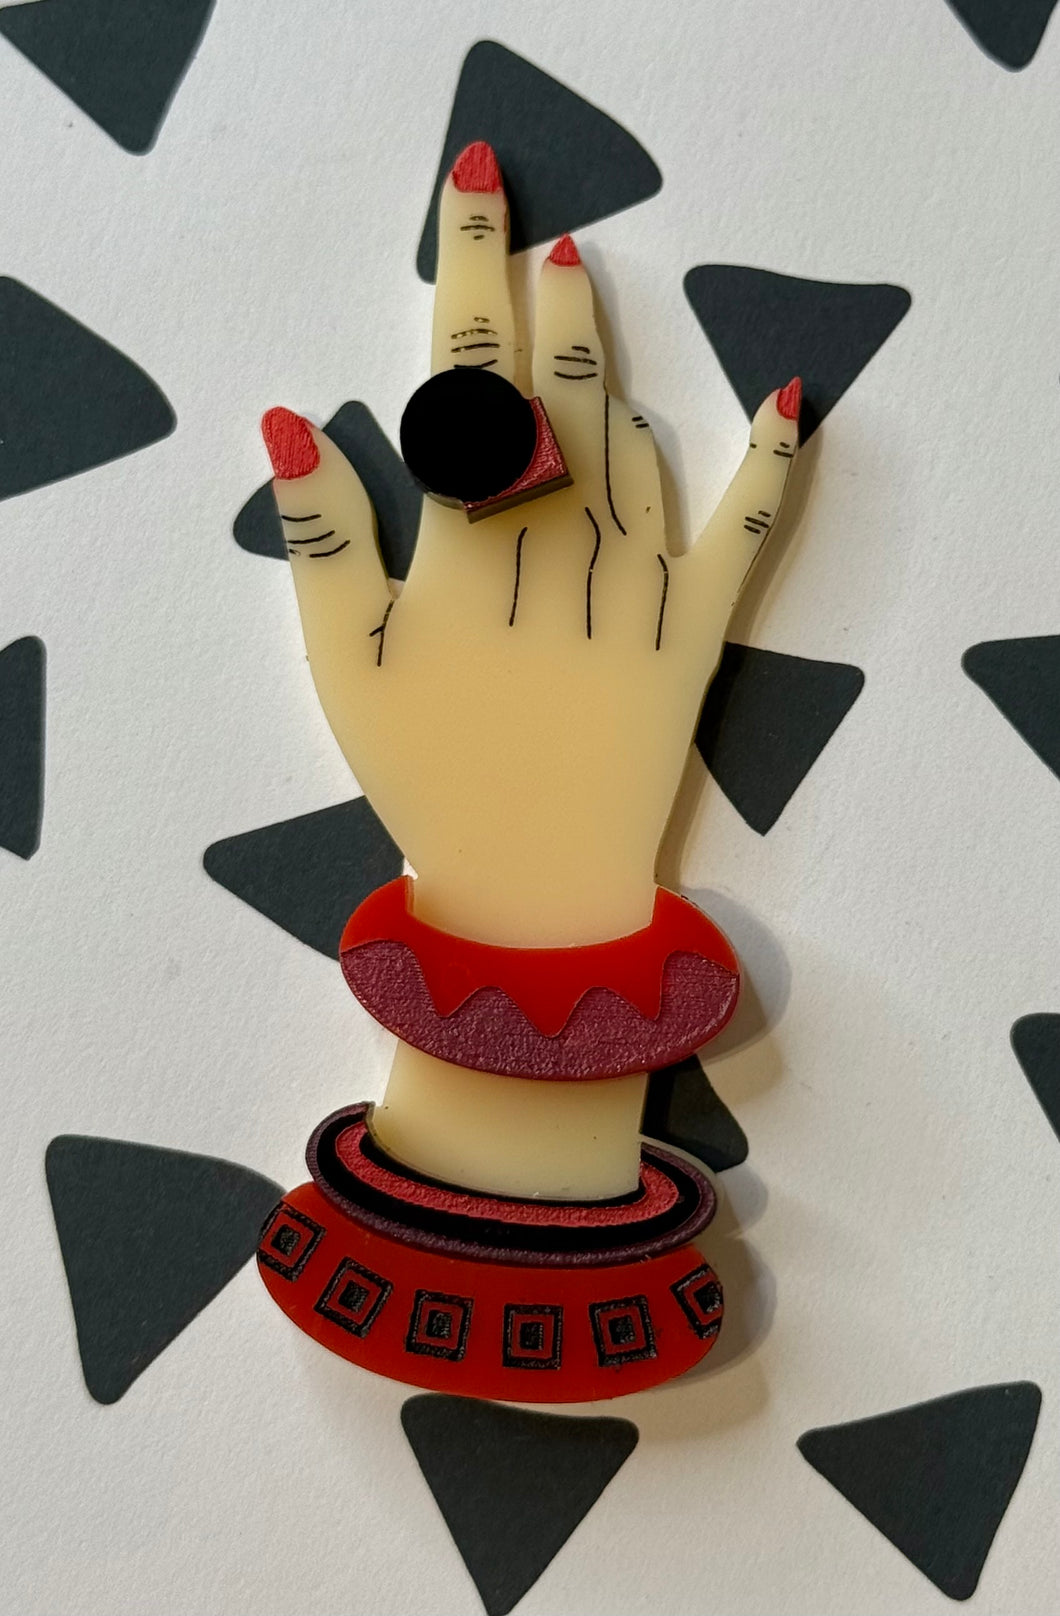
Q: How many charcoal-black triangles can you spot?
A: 15